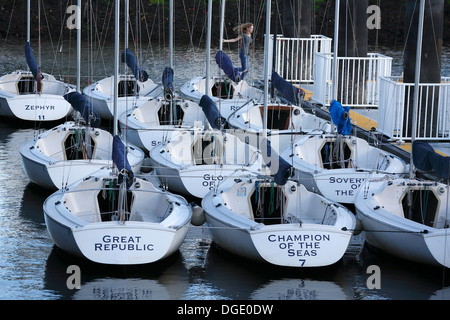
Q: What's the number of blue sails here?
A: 11